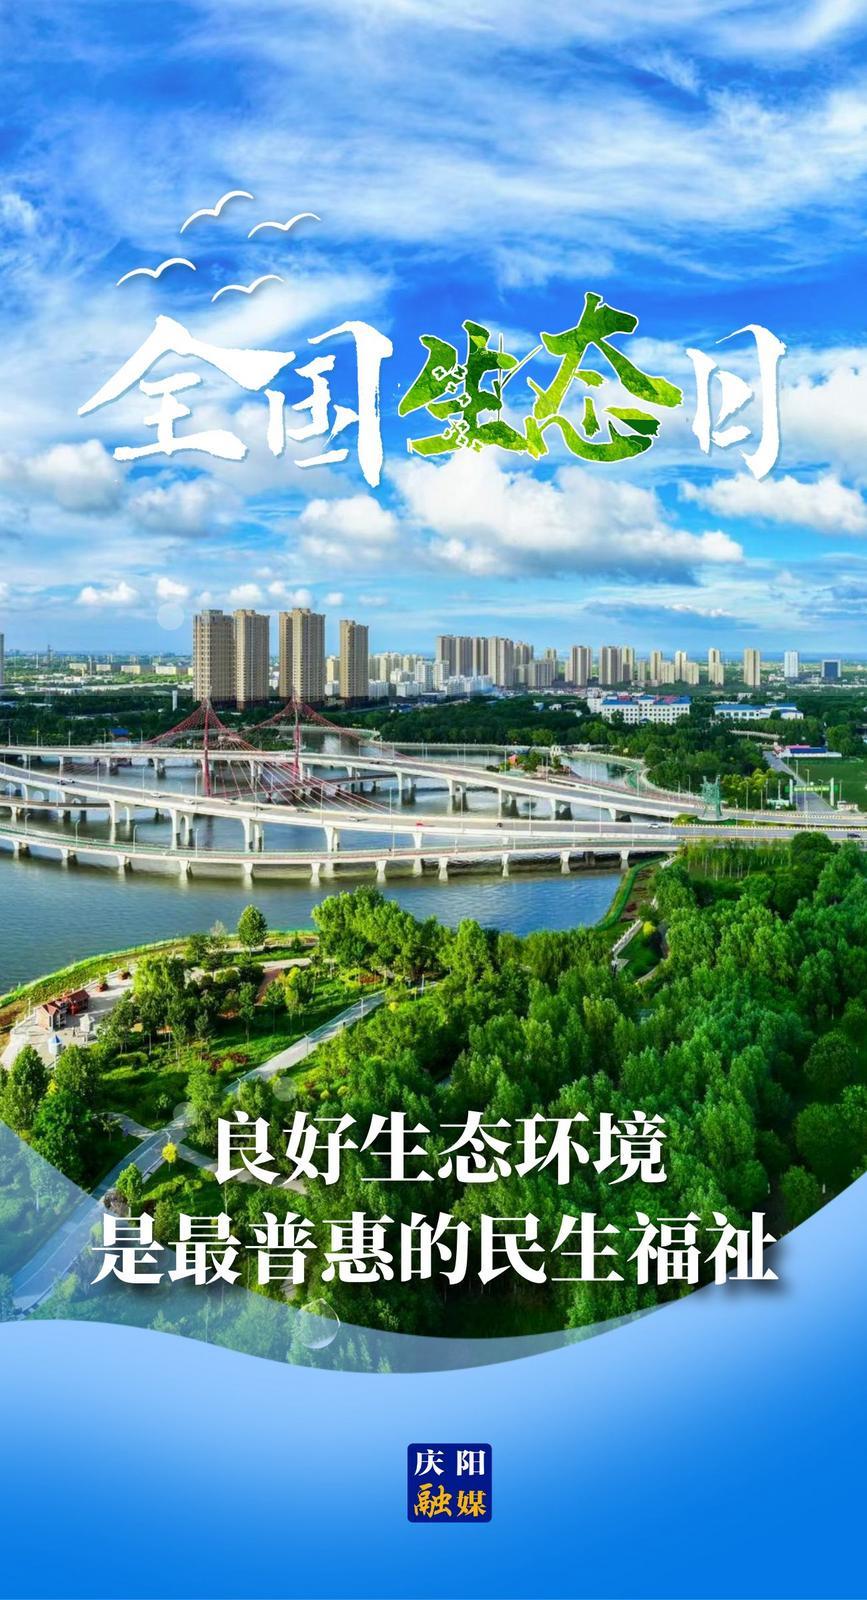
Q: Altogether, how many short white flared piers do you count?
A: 11